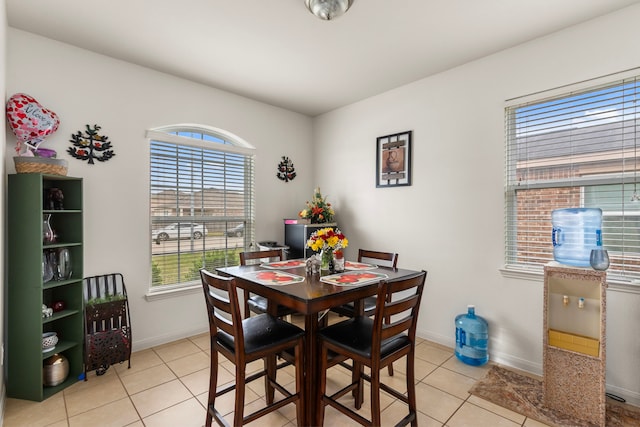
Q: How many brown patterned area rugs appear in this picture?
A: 1